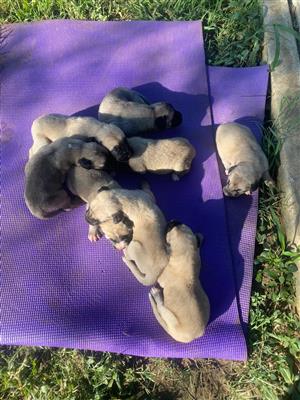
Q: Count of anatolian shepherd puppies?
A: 8